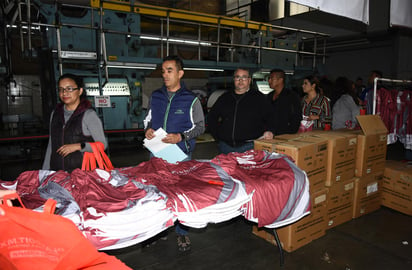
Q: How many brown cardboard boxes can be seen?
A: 7